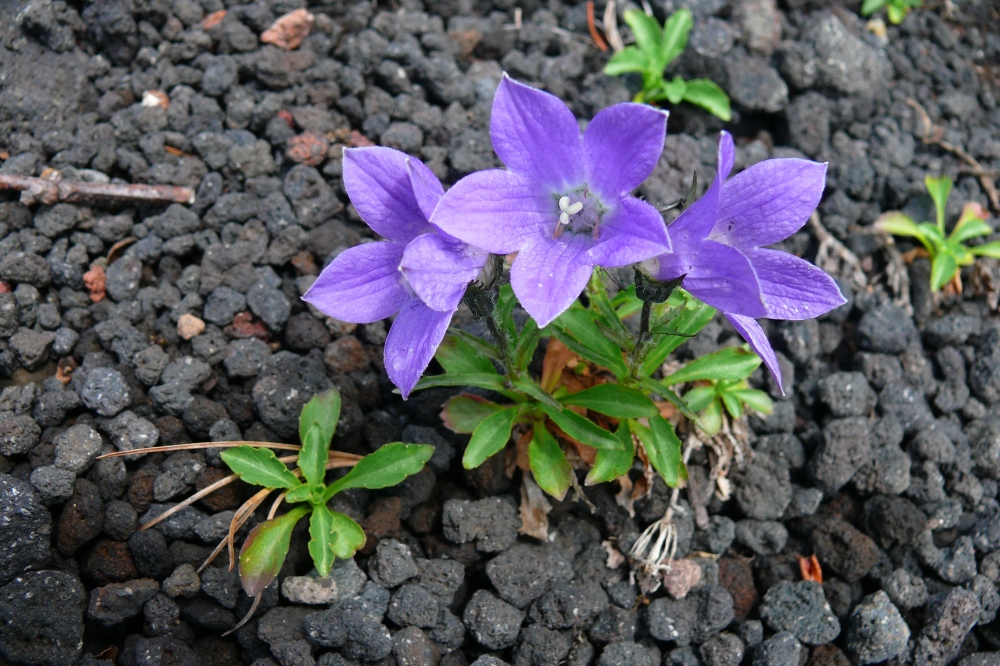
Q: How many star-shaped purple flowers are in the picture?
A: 3